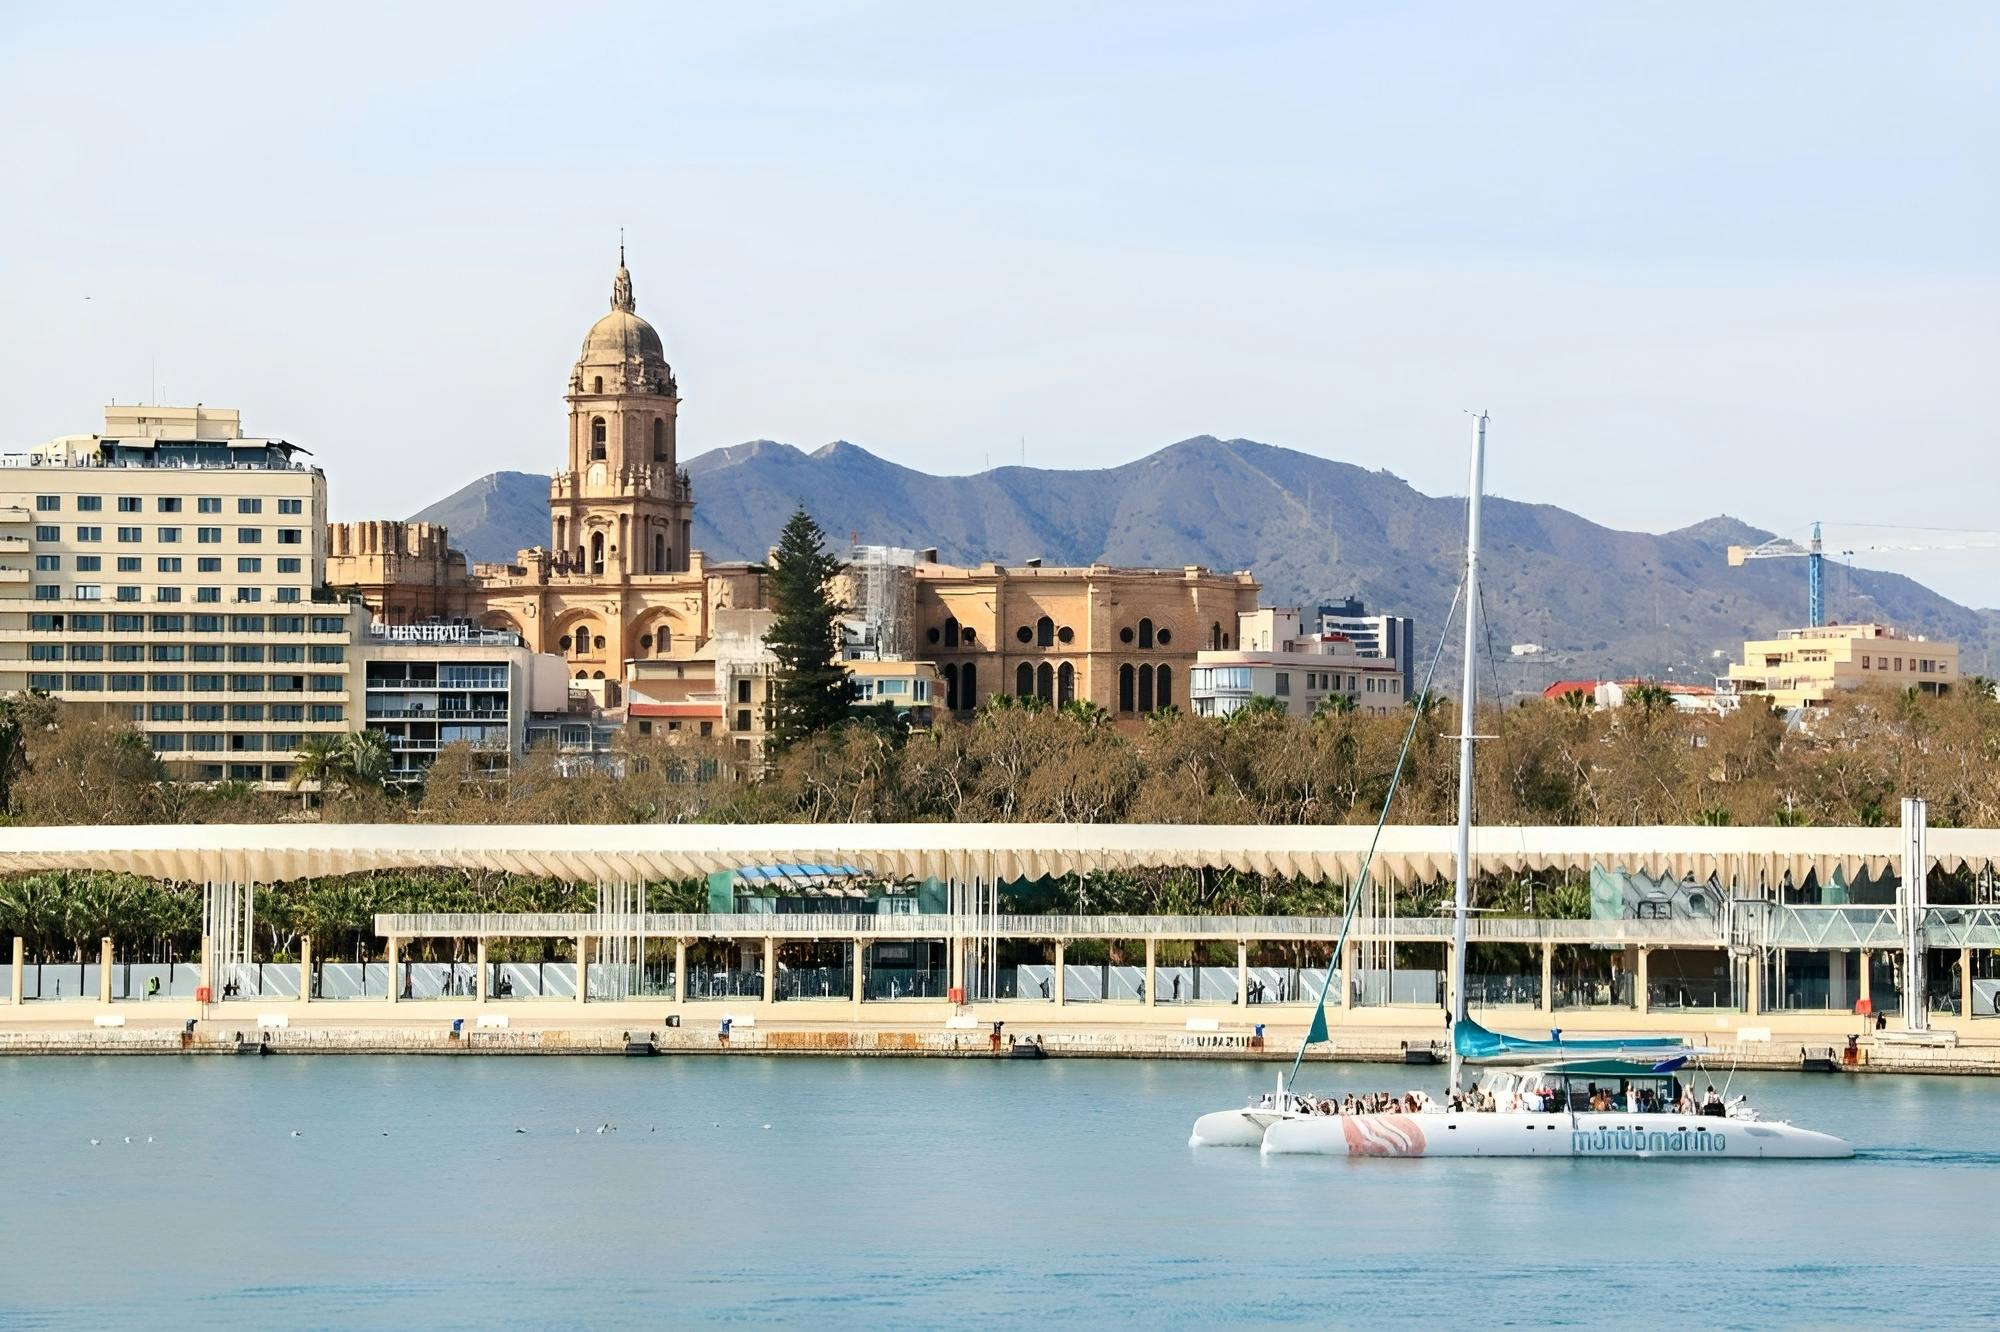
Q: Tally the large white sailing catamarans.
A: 1